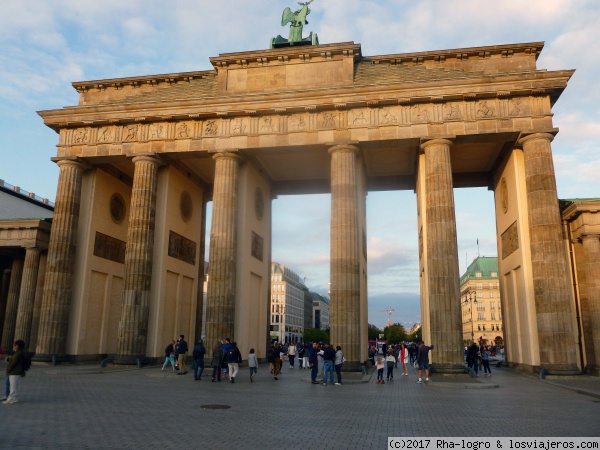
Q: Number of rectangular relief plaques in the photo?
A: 4